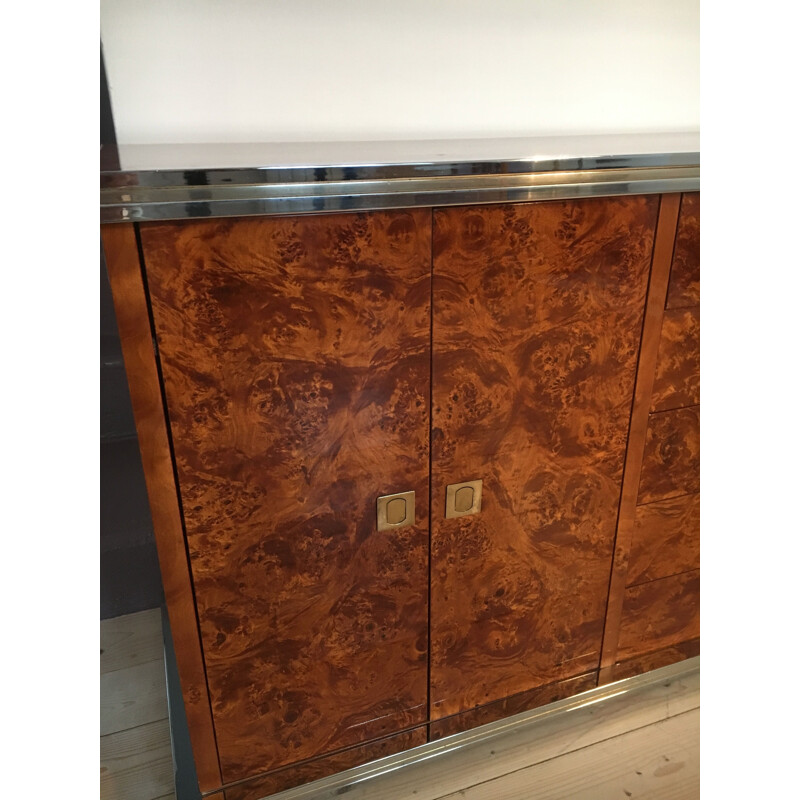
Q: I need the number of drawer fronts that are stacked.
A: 5